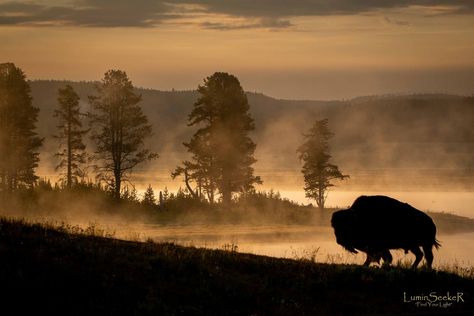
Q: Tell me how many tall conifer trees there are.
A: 5